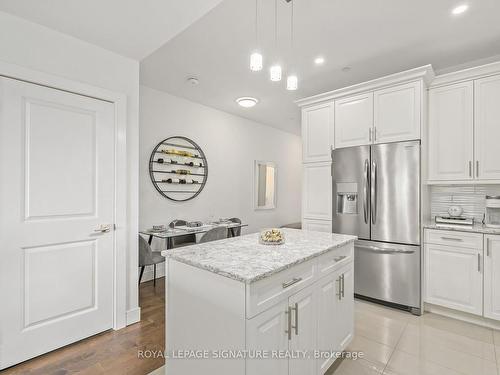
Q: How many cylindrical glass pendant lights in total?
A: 3